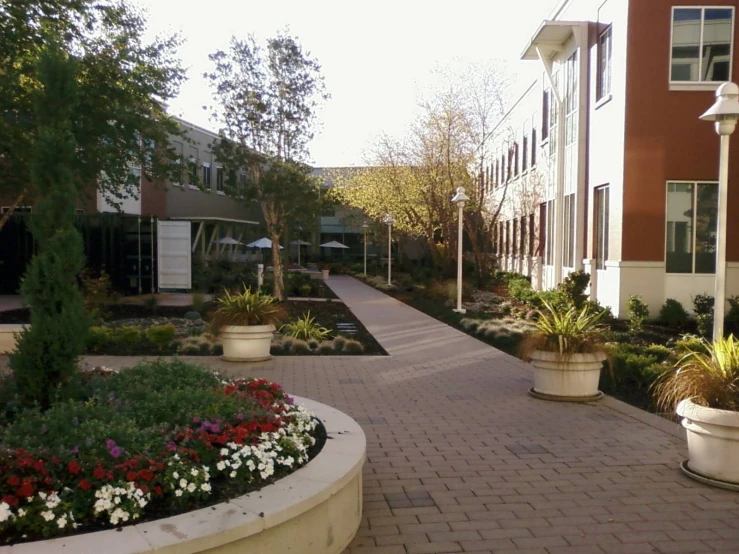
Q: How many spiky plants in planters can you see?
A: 3